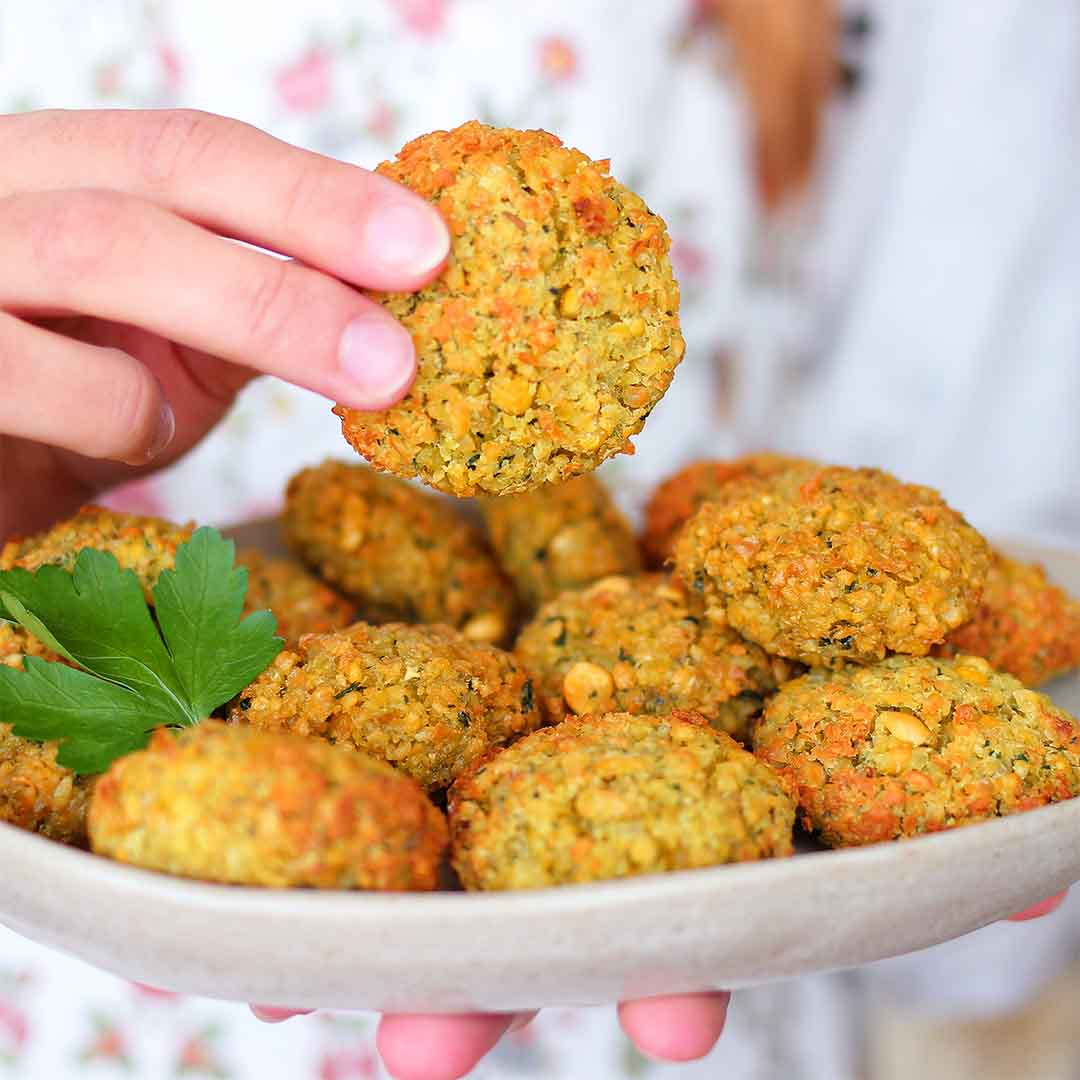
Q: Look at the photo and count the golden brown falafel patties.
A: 14